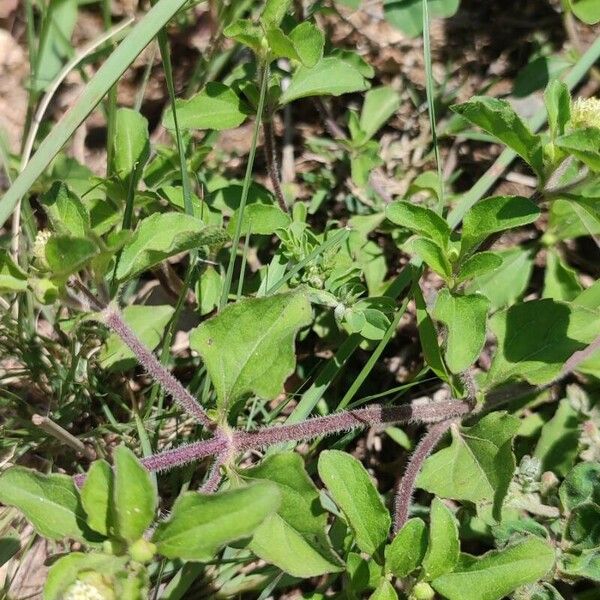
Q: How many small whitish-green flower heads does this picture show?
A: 3